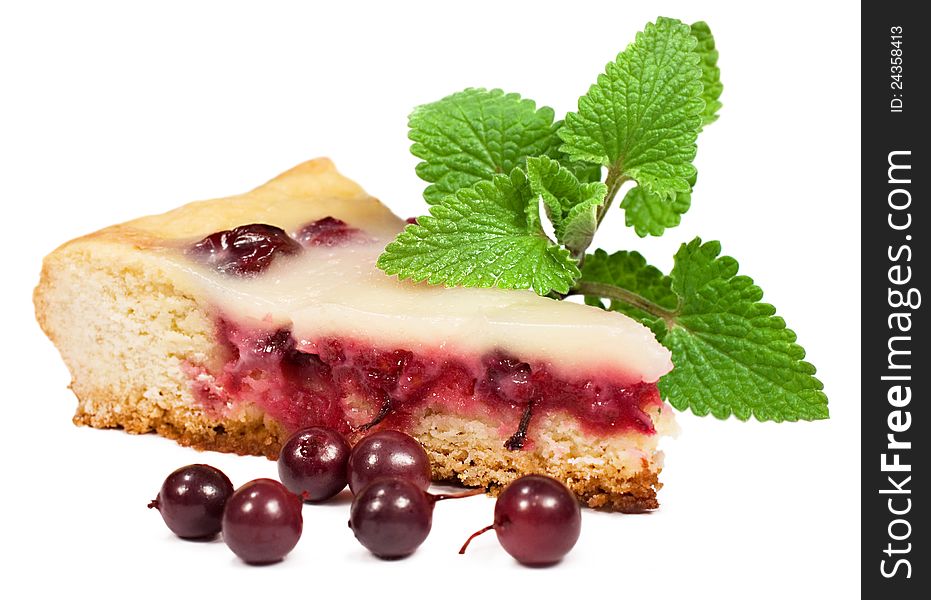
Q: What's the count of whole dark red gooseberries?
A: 6